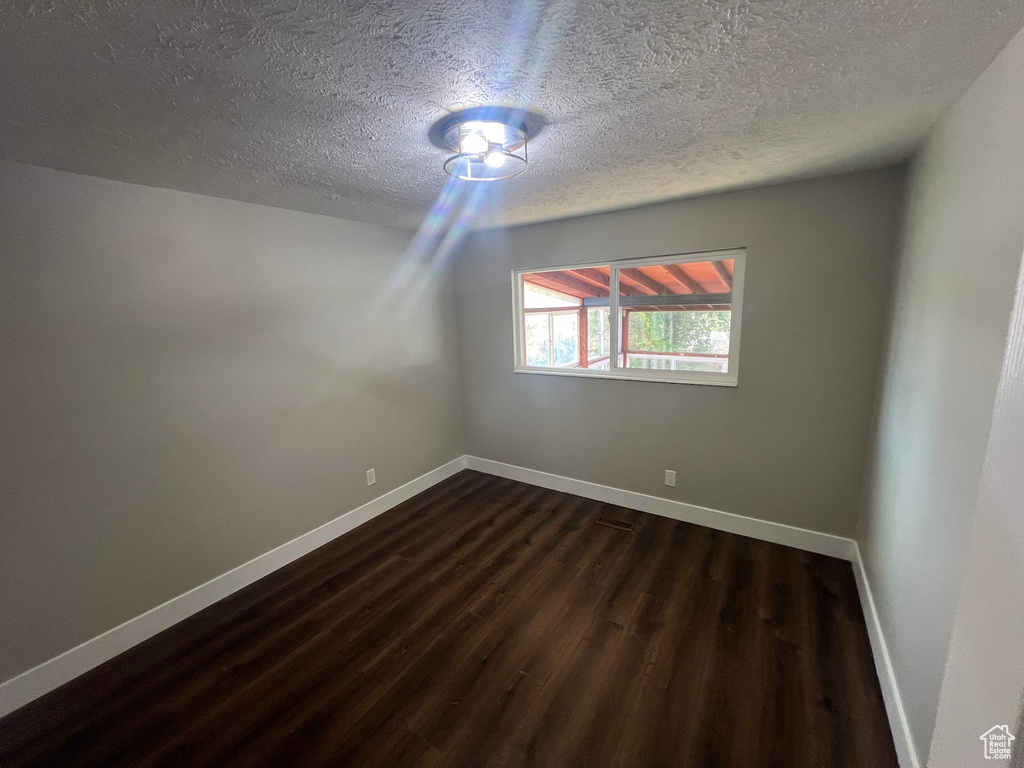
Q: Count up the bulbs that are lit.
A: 2